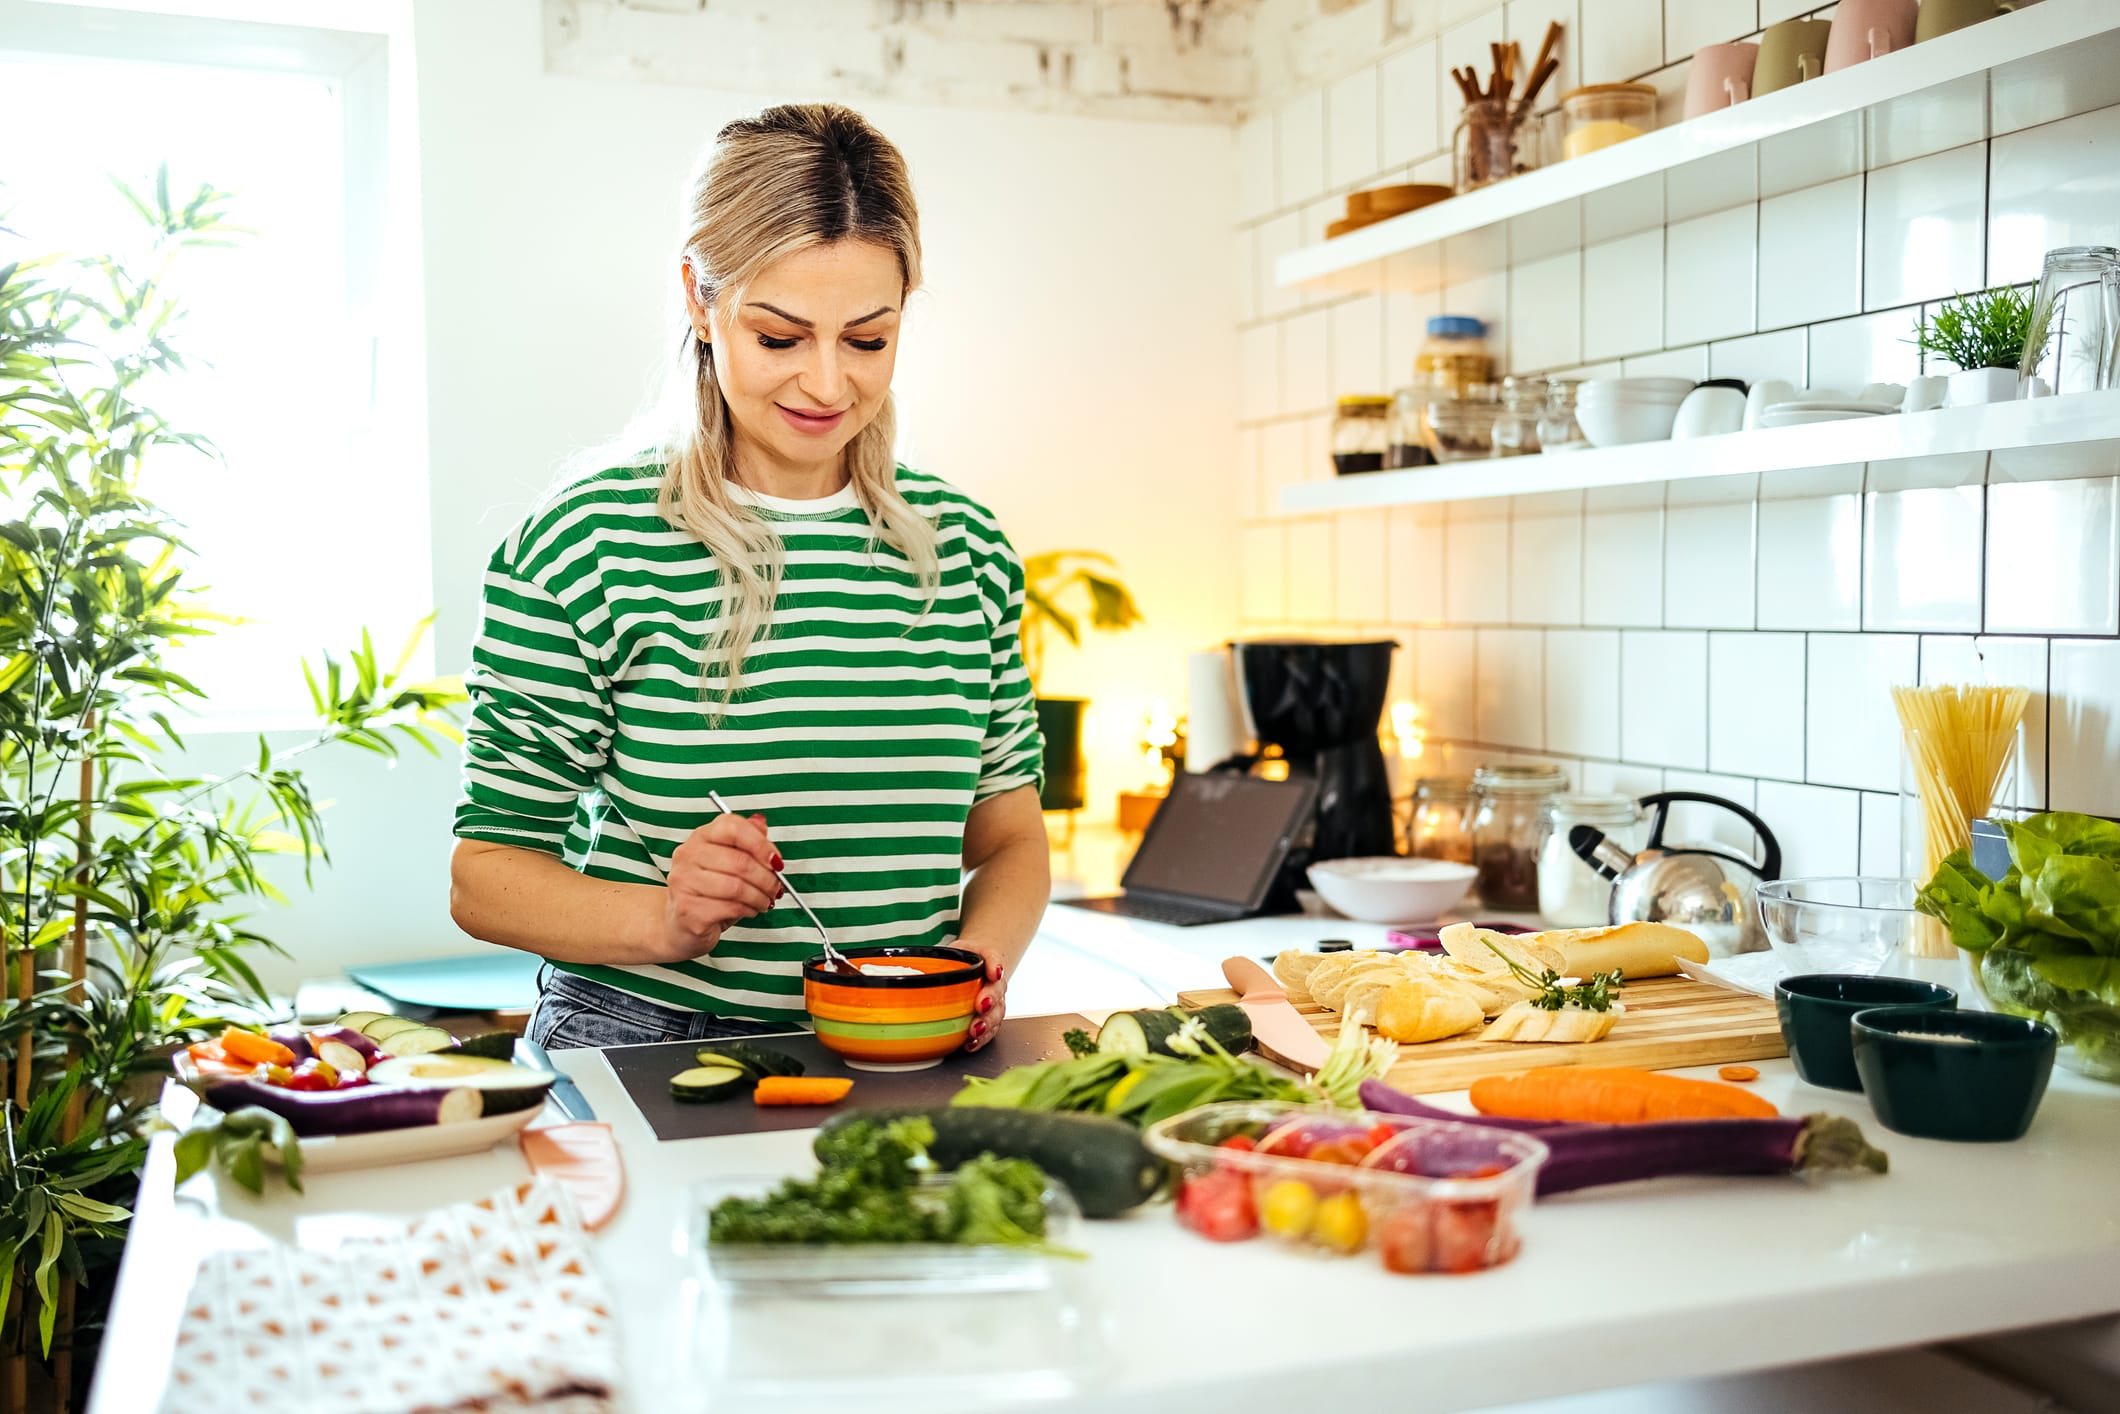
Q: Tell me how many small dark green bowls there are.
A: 2